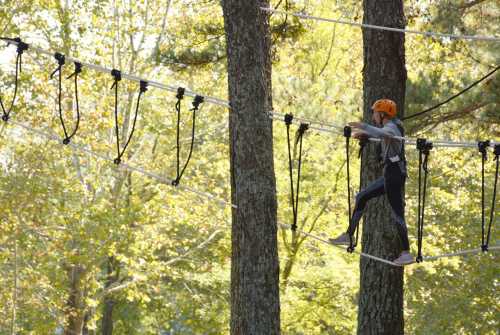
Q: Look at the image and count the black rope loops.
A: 8